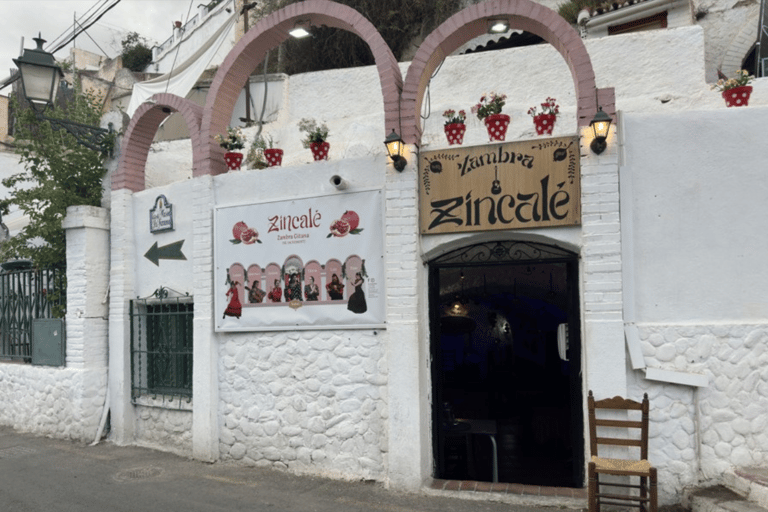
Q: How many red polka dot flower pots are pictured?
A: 7